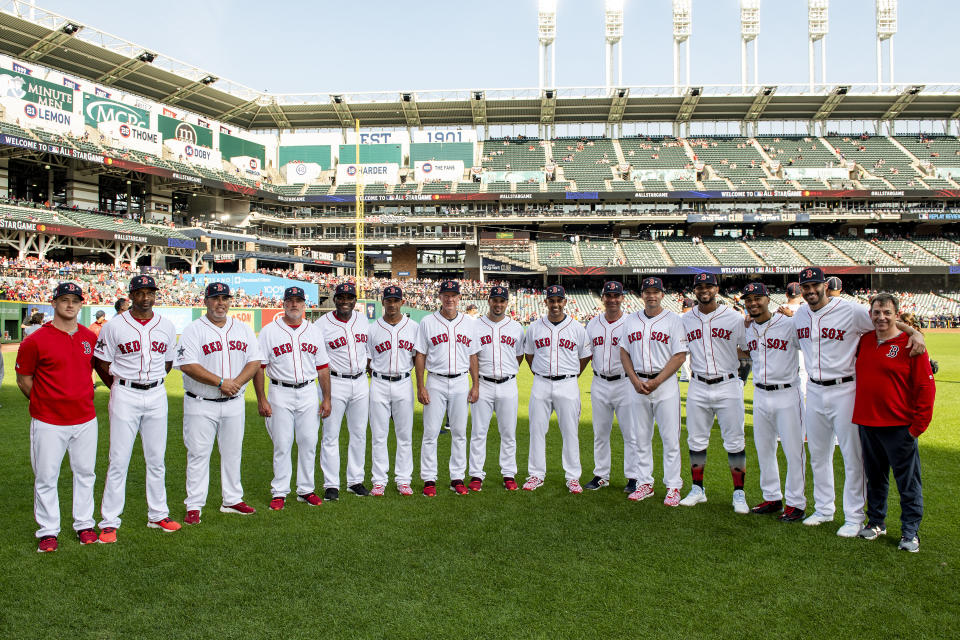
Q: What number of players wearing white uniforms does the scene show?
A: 13